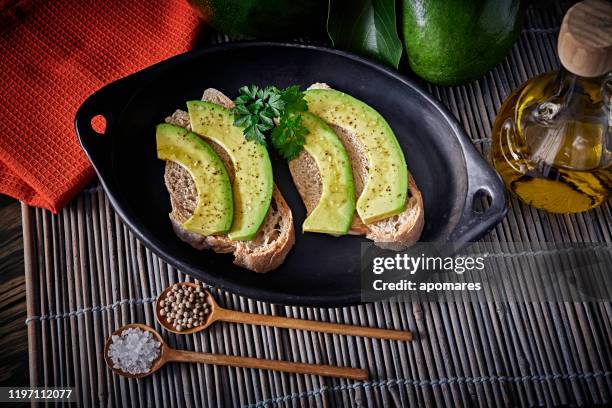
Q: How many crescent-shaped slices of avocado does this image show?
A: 4